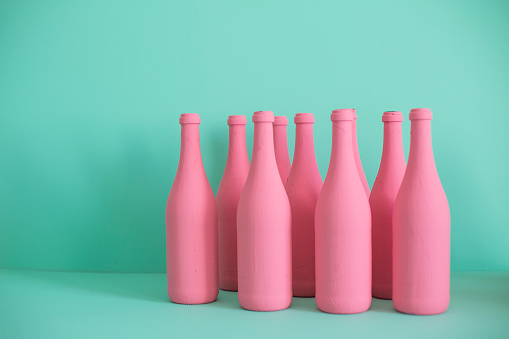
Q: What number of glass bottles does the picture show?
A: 9